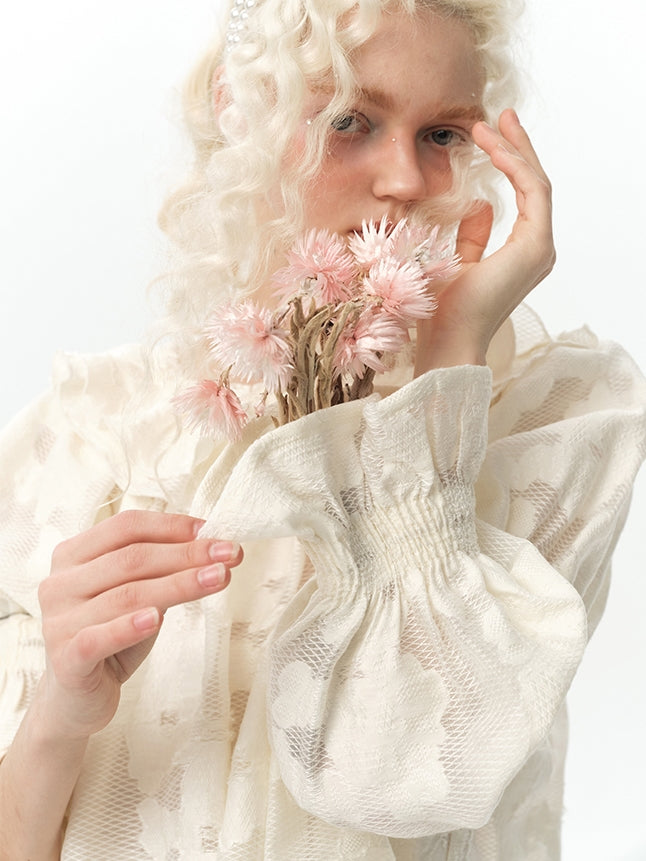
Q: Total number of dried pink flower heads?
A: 7